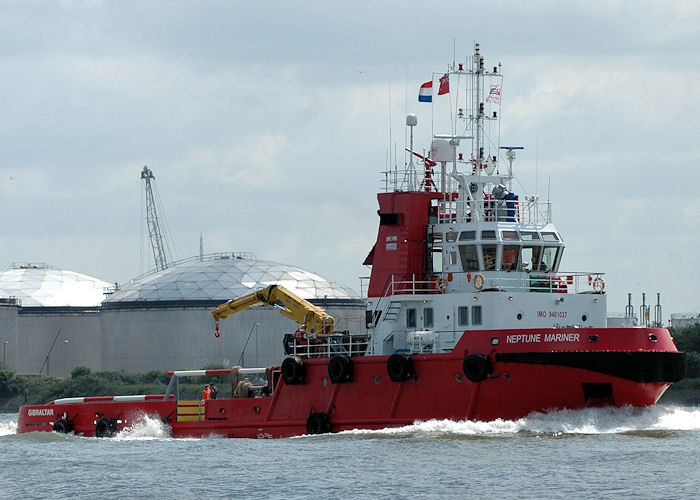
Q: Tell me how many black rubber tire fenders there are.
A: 7